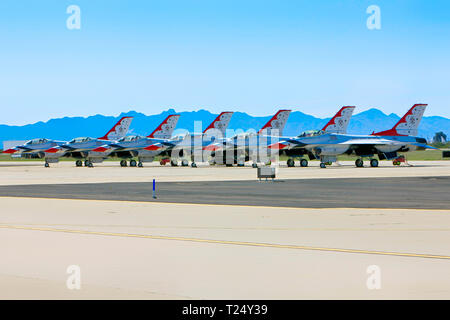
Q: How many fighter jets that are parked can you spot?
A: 6